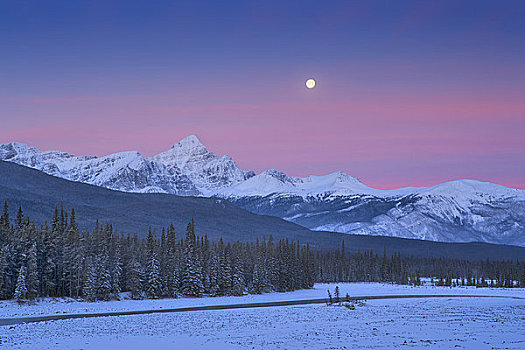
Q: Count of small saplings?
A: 3